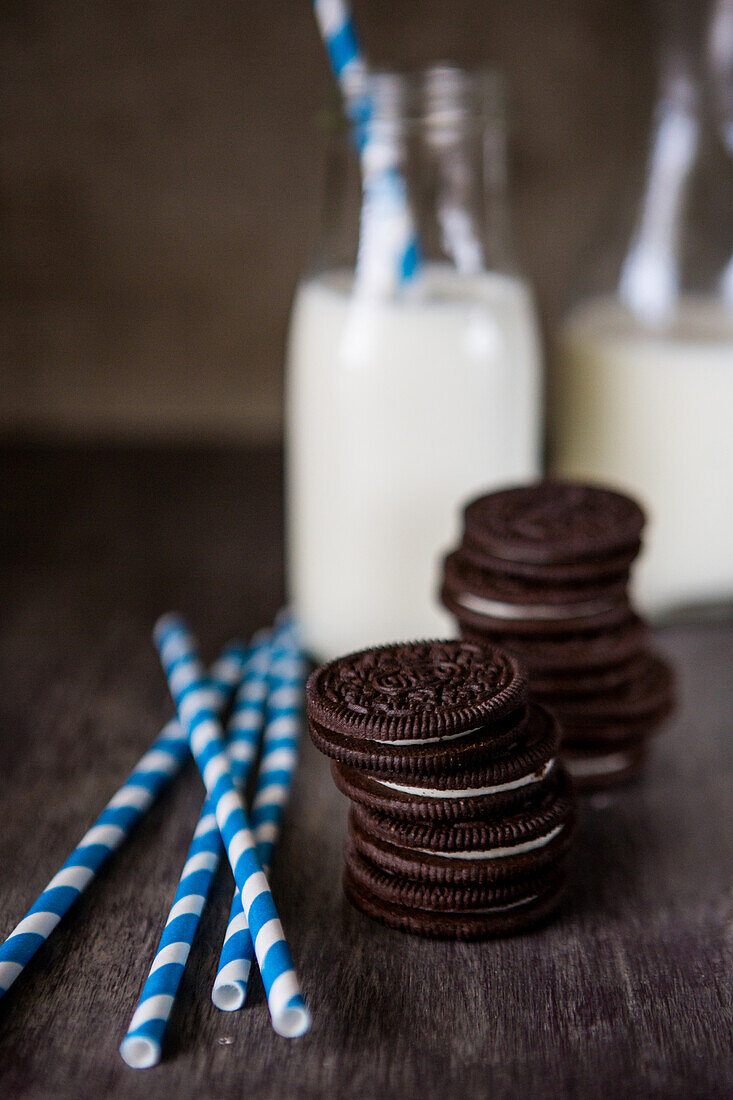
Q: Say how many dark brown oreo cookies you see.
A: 9